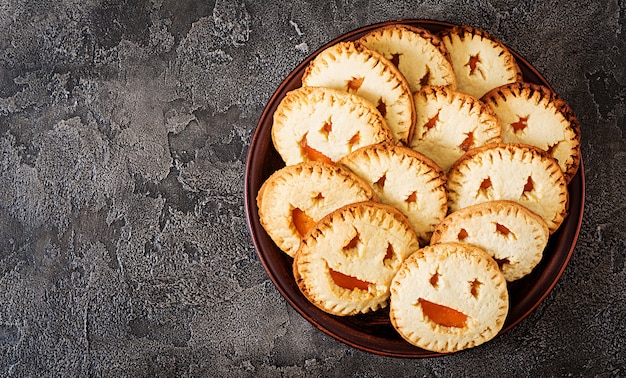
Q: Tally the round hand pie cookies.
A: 12